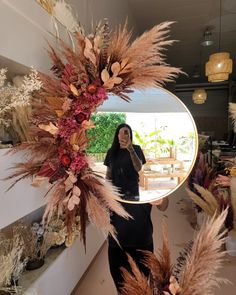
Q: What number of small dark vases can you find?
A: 1